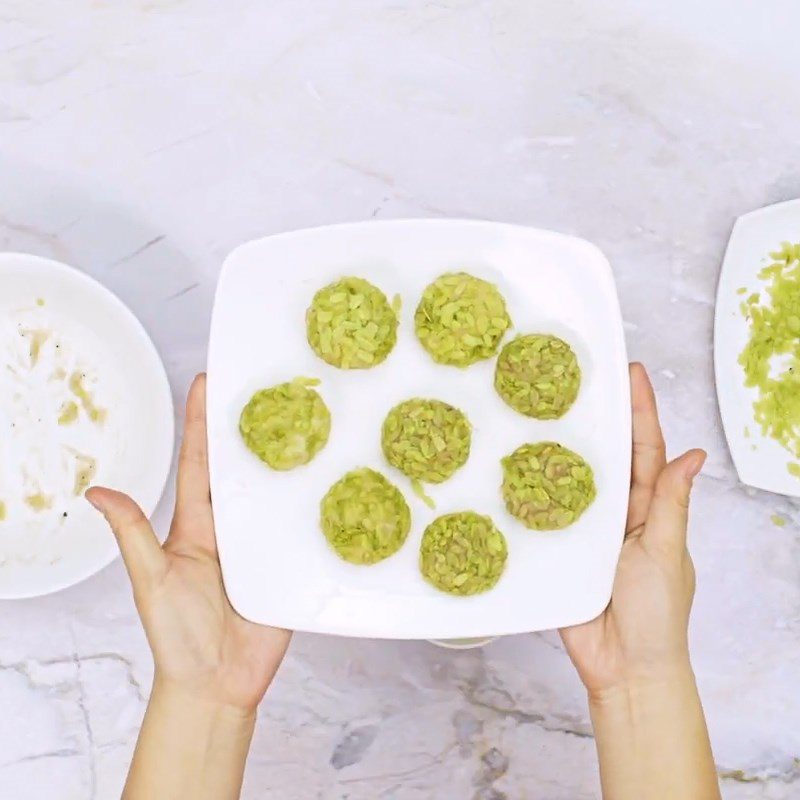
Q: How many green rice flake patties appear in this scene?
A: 8